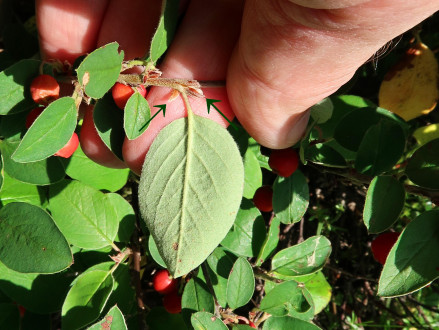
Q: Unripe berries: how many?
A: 0